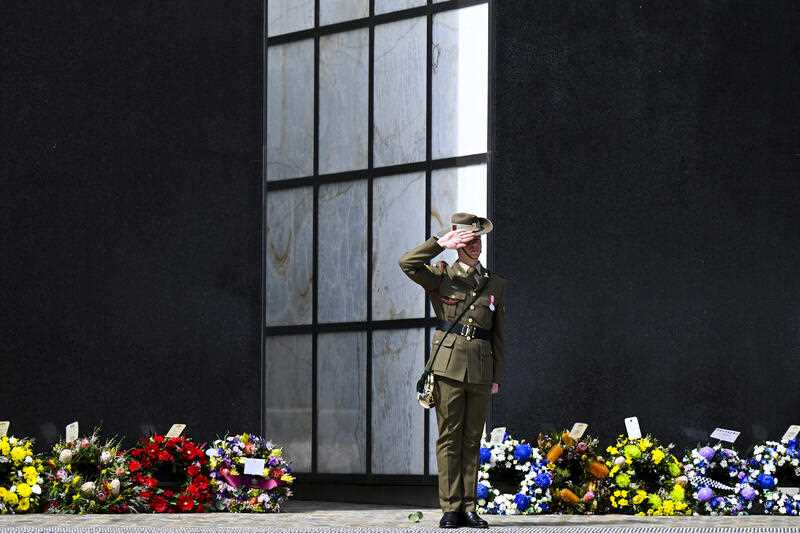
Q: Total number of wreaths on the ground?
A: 9